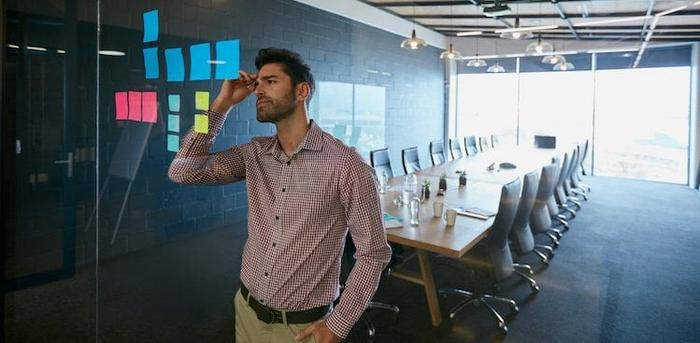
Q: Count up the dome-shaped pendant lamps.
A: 8